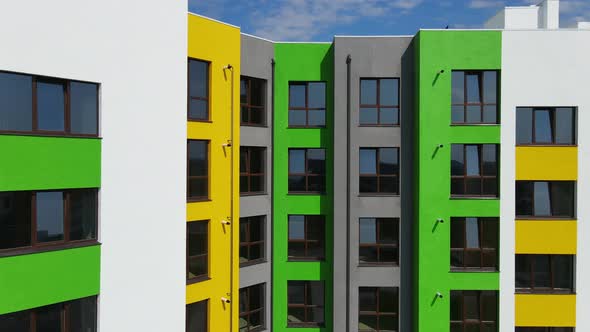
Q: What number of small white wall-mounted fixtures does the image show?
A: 8